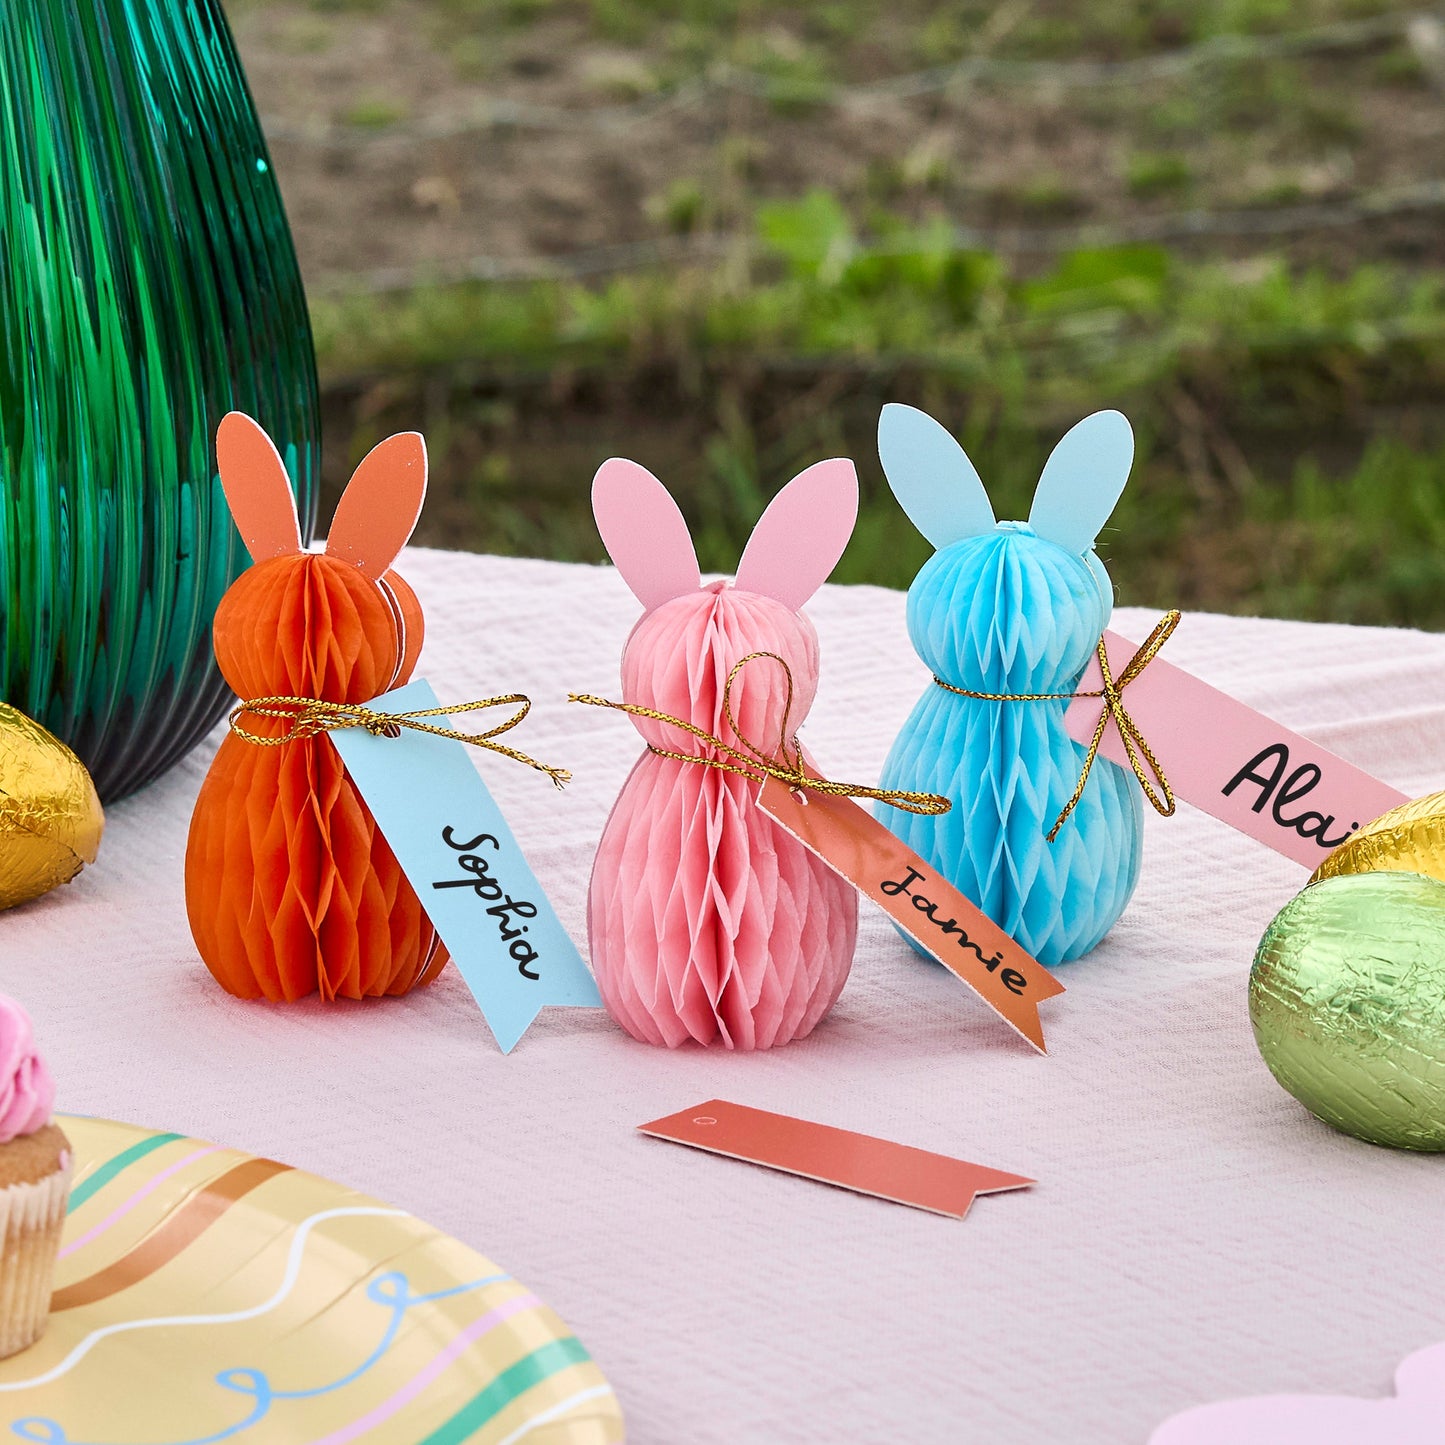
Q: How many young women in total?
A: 0